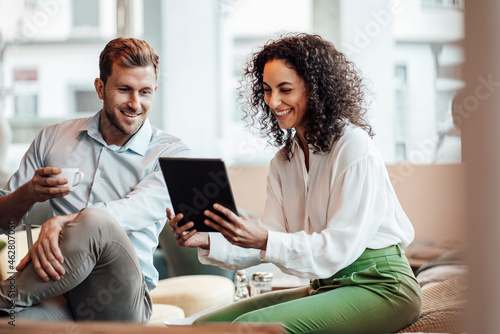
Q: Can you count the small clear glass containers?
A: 2